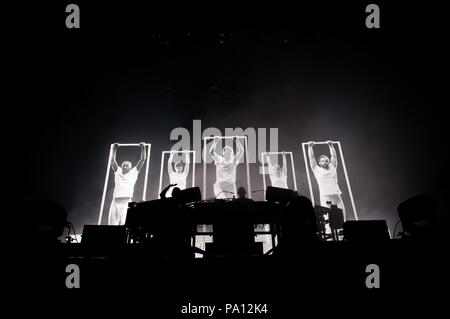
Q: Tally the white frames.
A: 5